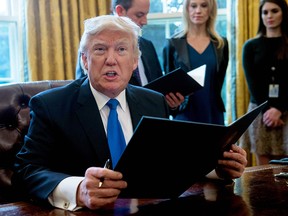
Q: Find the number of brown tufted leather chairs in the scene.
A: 1